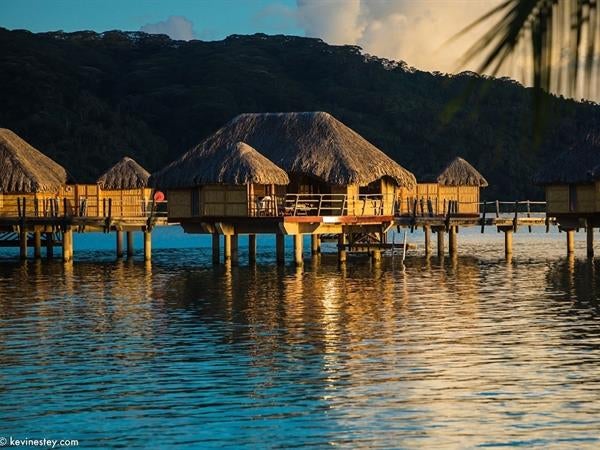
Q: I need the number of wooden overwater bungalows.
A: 5